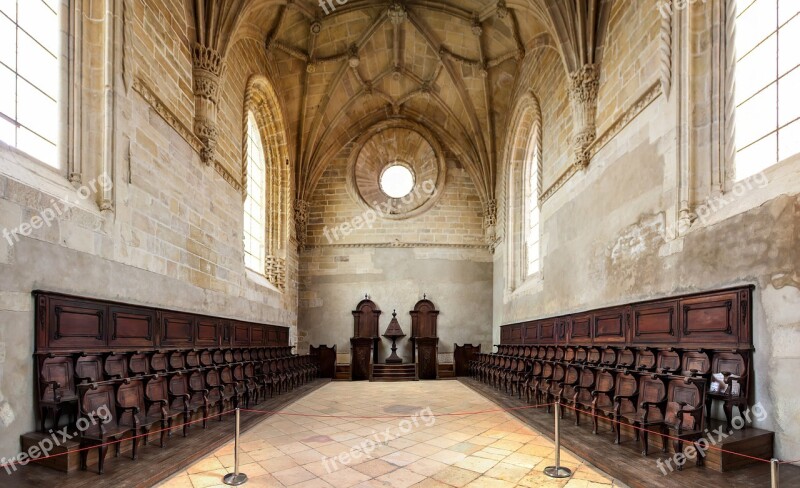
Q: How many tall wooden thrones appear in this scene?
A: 2